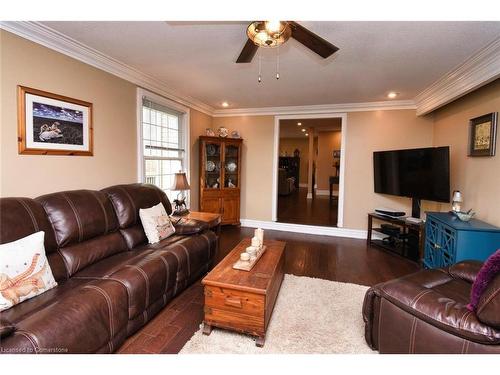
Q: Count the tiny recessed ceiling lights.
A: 5